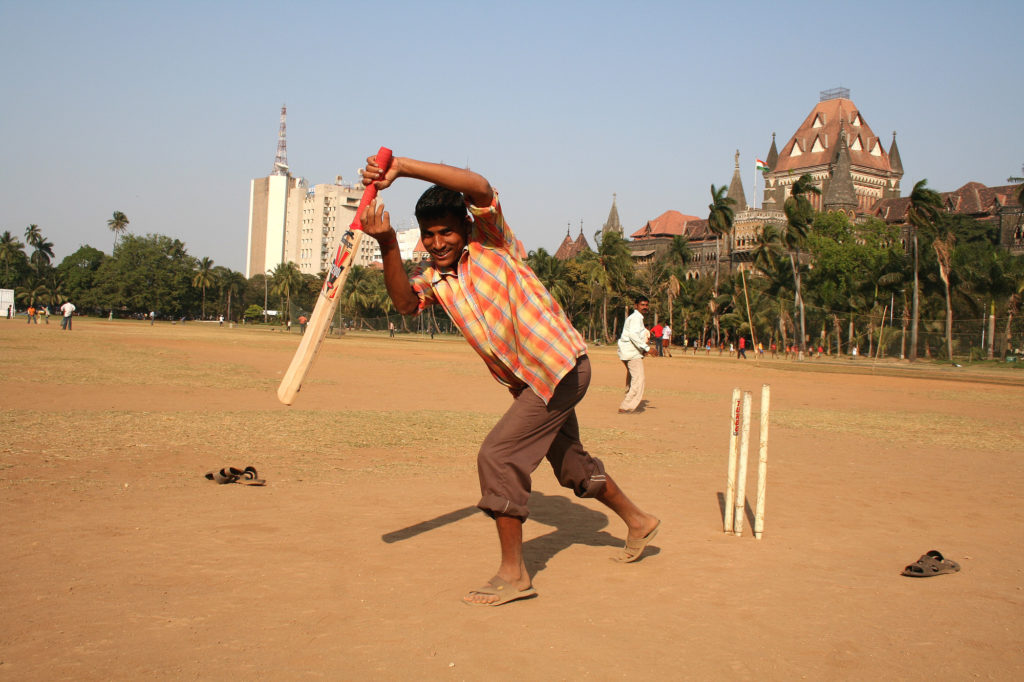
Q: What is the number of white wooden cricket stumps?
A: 3